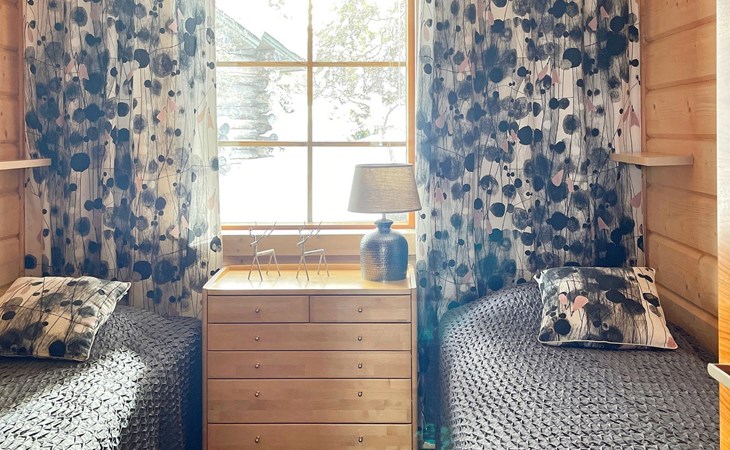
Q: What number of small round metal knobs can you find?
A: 10